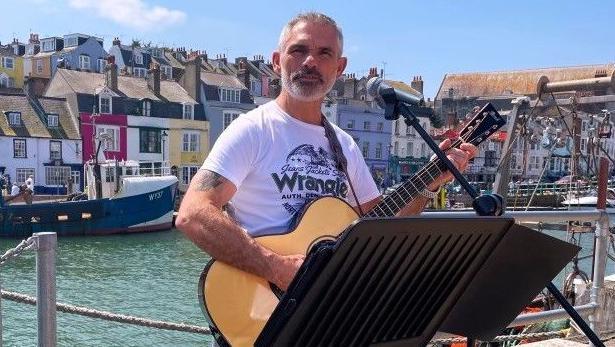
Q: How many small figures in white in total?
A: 2